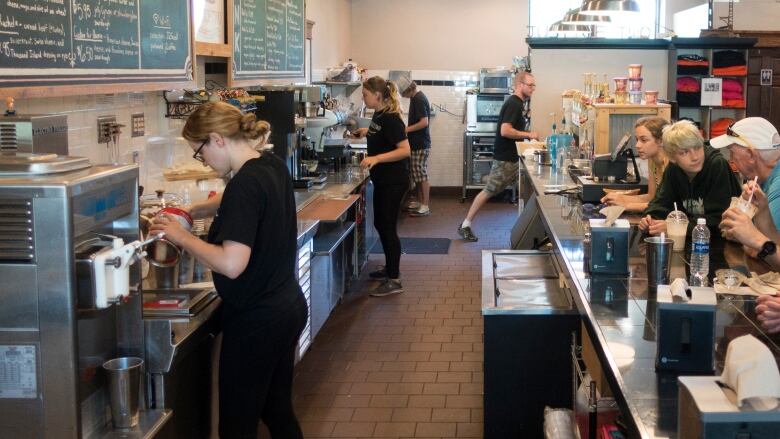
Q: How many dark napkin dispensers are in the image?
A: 3